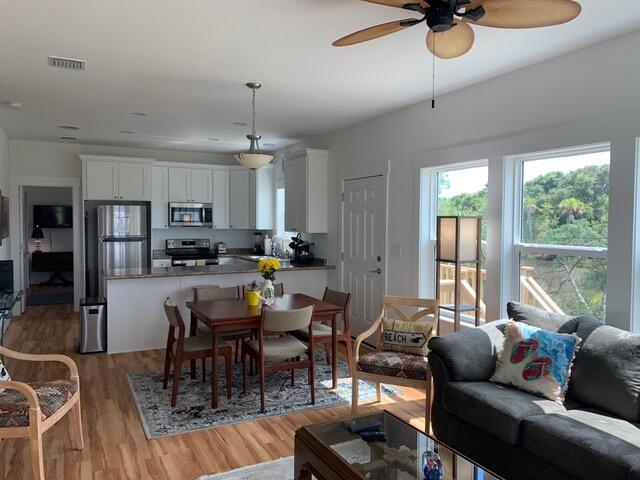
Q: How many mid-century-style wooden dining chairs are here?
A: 5